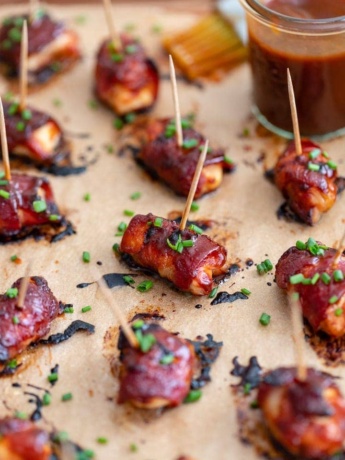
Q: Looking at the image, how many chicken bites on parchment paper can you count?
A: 12